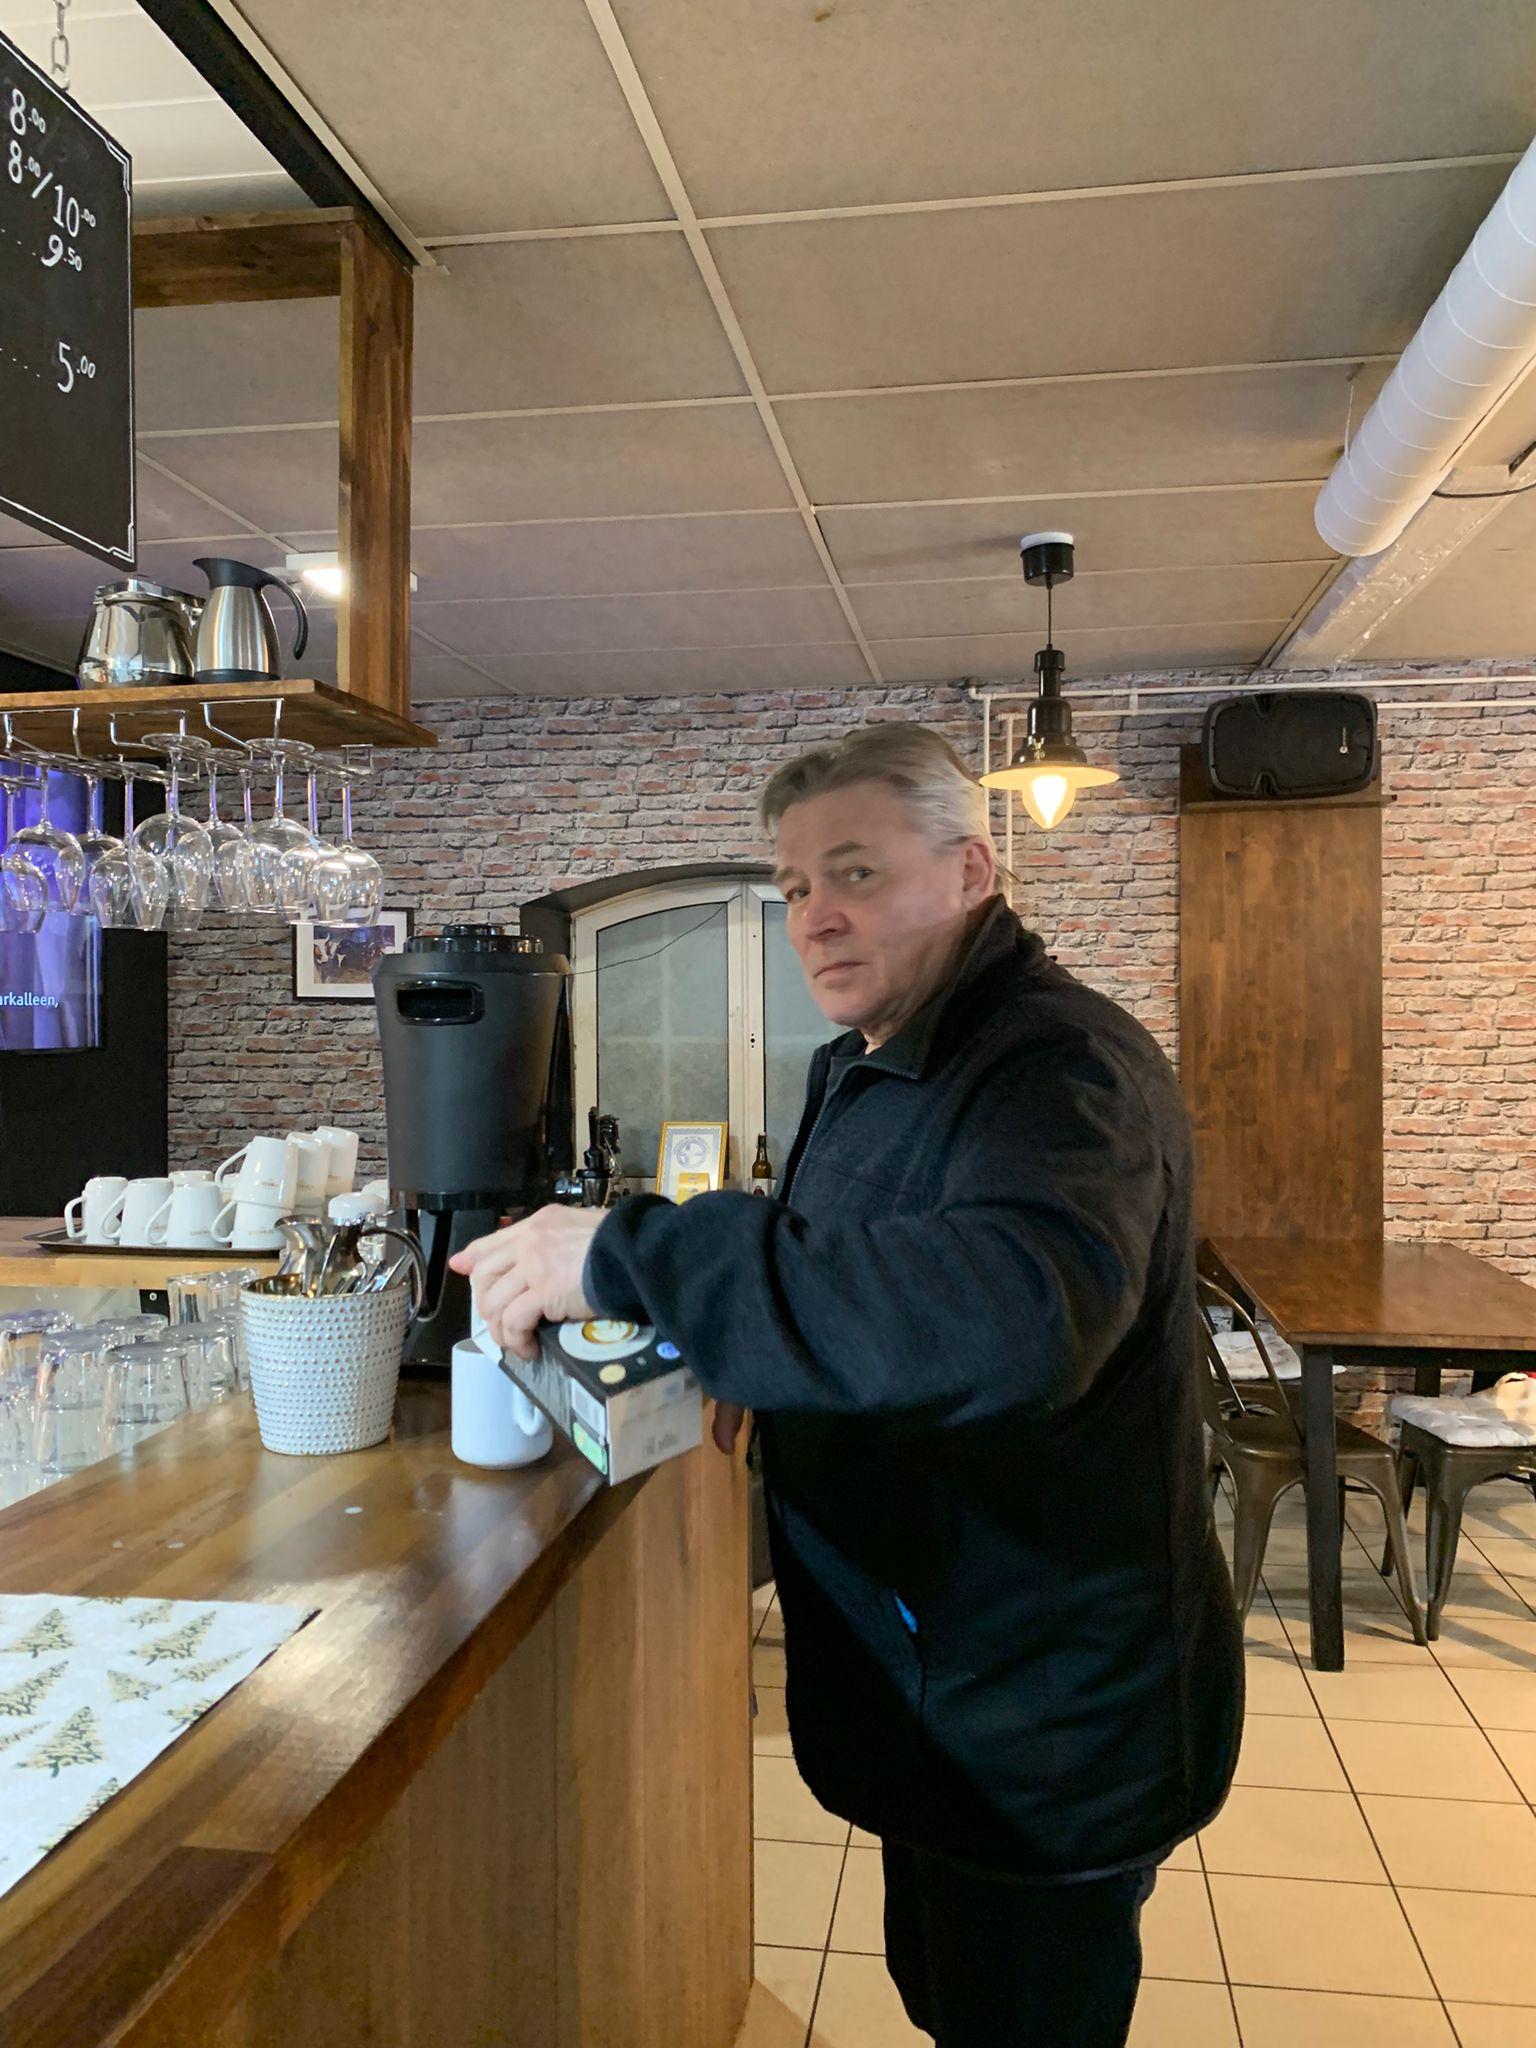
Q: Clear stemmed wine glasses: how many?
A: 11